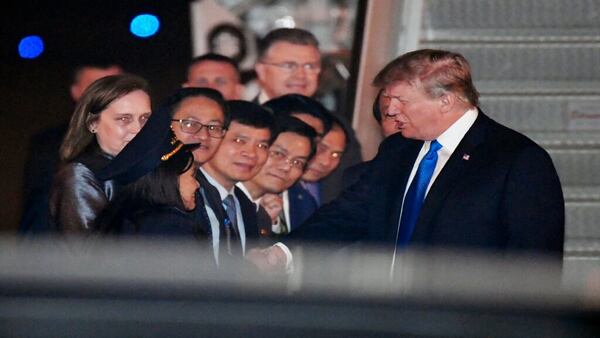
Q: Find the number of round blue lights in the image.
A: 2